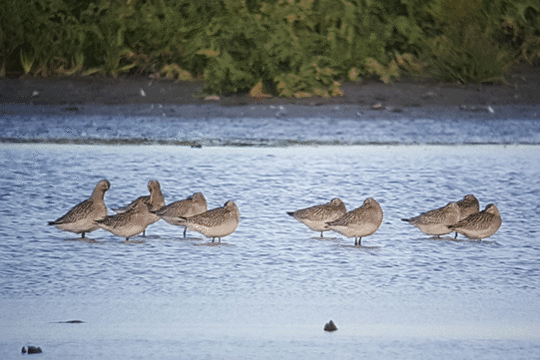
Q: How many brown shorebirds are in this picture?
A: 10